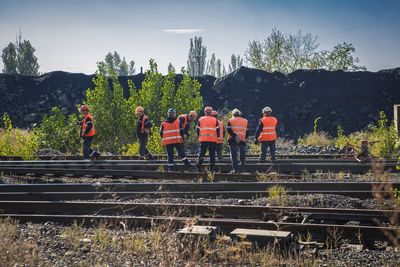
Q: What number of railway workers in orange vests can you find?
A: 8